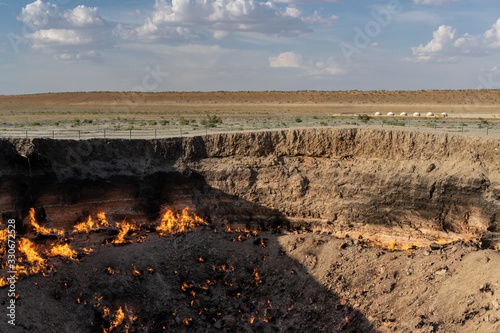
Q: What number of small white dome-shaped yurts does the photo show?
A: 6